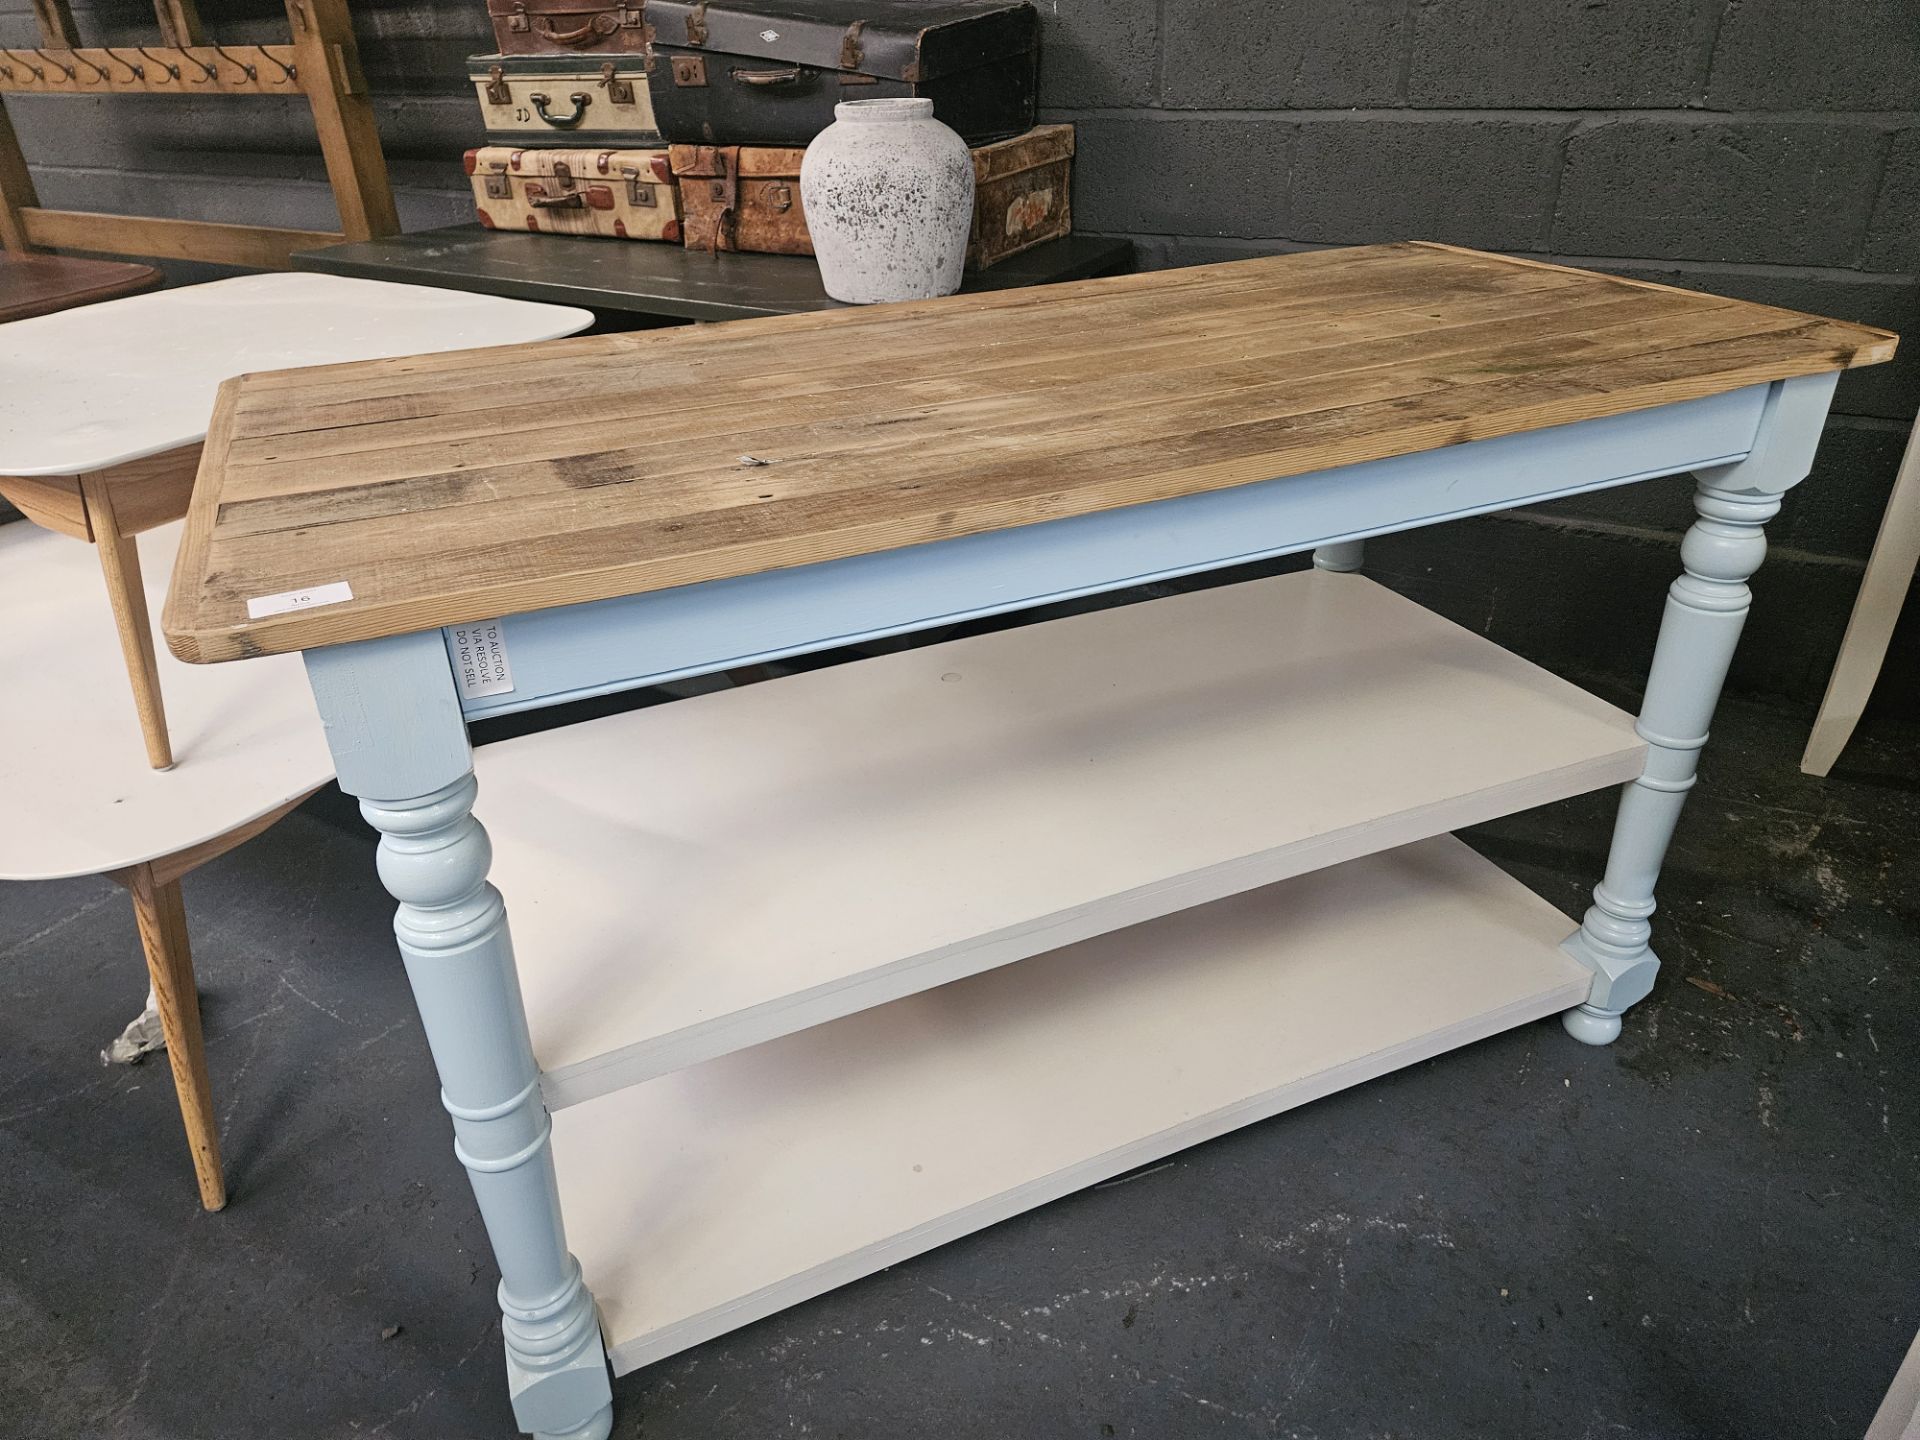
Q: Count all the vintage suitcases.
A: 5